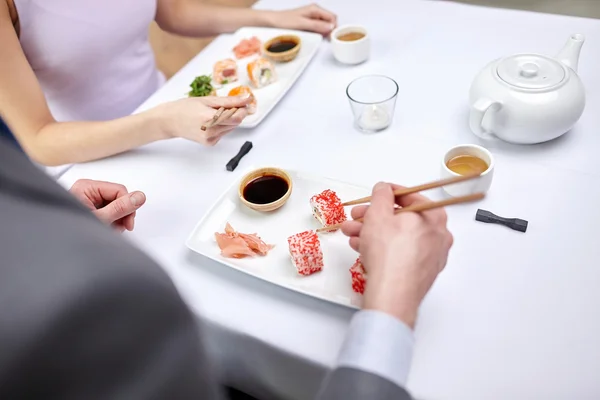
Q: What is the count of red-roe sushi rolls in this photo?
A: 3